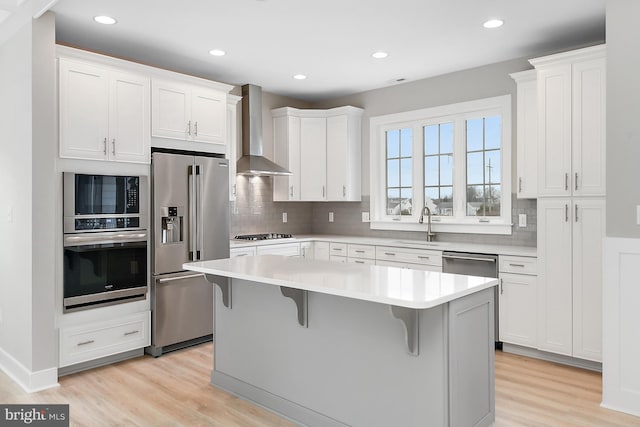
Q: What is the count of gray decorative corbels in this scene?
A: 3